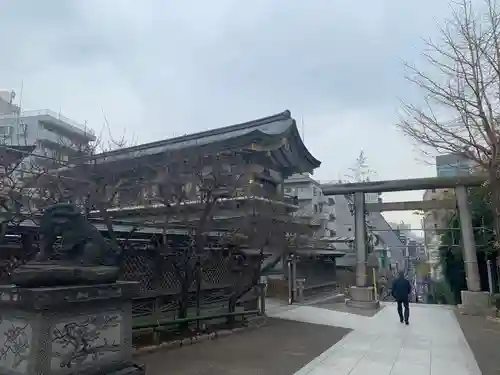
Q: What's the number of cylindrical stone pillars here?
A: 2